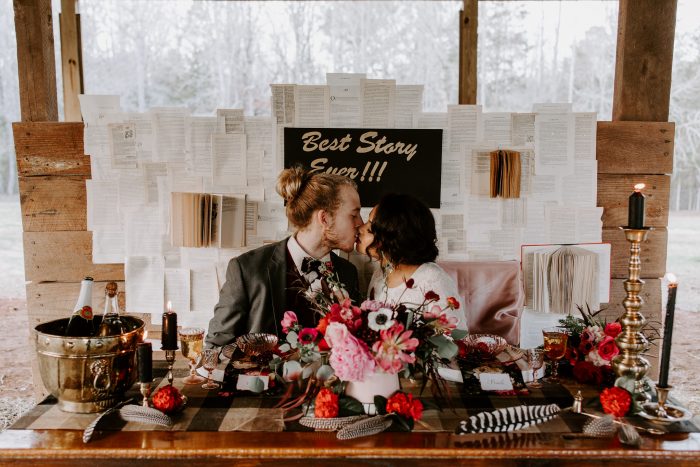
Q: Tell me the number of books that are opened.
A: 3